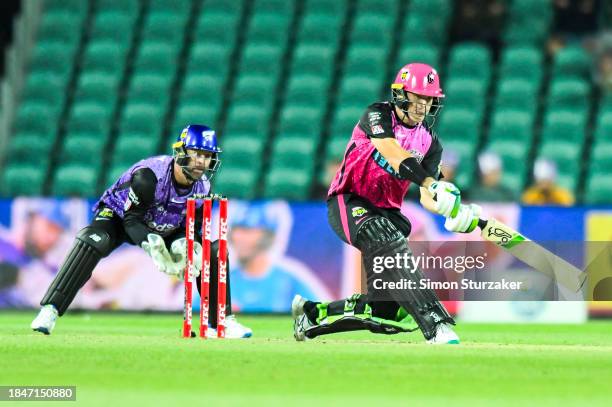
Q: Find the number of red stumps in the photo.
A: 3